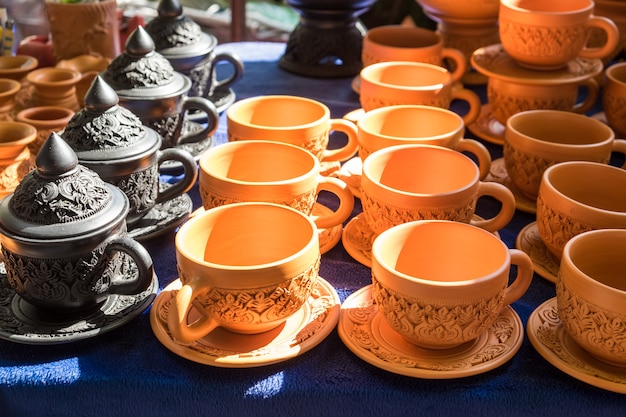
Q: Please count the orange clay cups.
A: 14